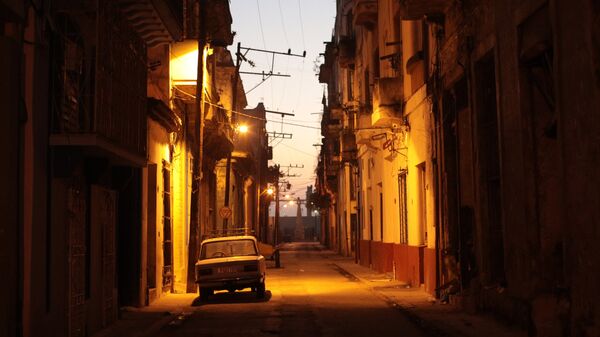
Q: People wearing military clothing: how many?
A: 0